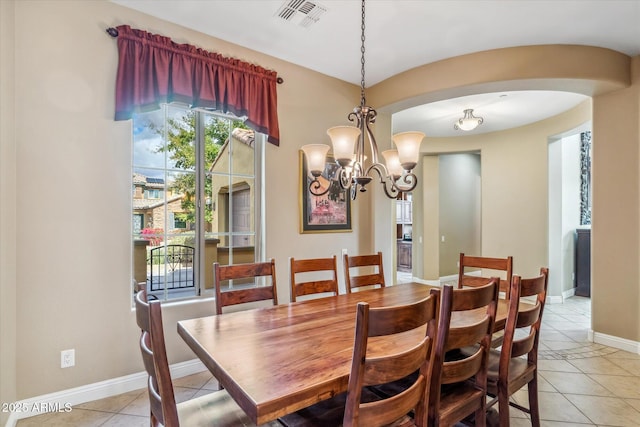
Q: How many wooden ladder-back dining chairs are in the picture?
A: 8